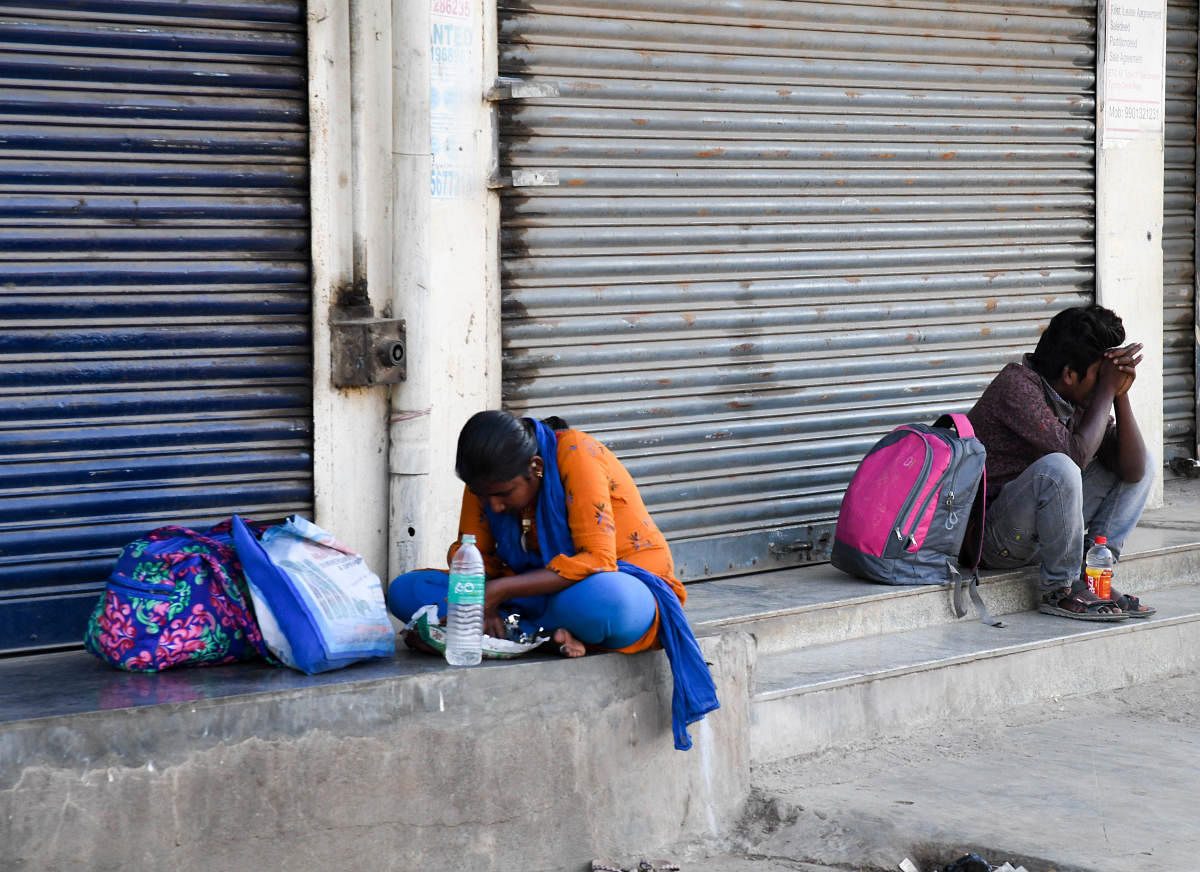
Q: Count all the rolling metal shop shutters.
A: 3